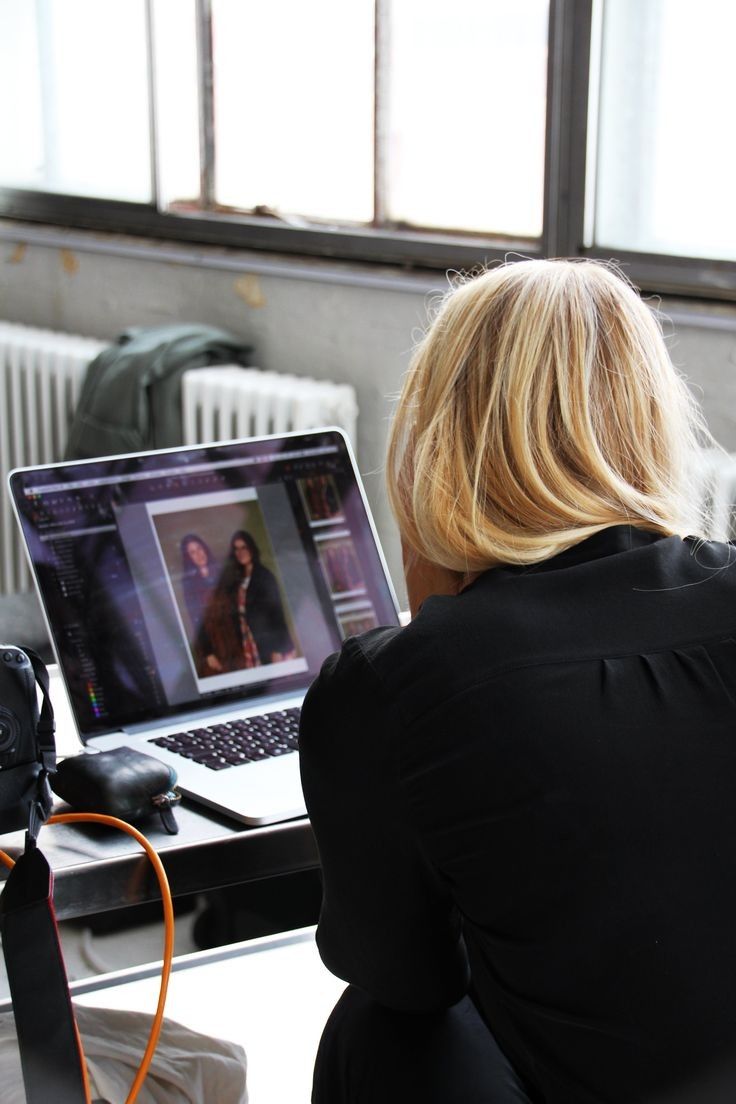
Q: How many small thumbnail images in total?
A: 3